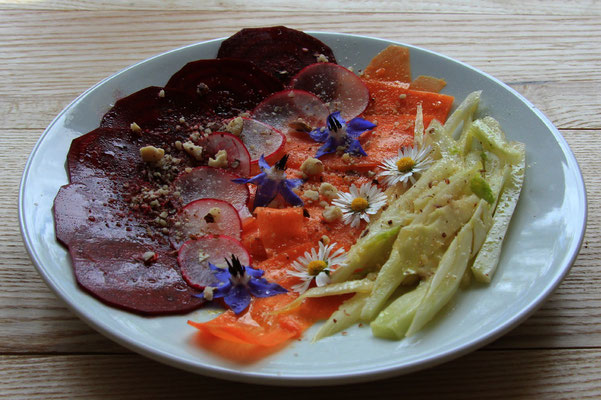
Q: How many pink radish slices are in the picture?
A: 7